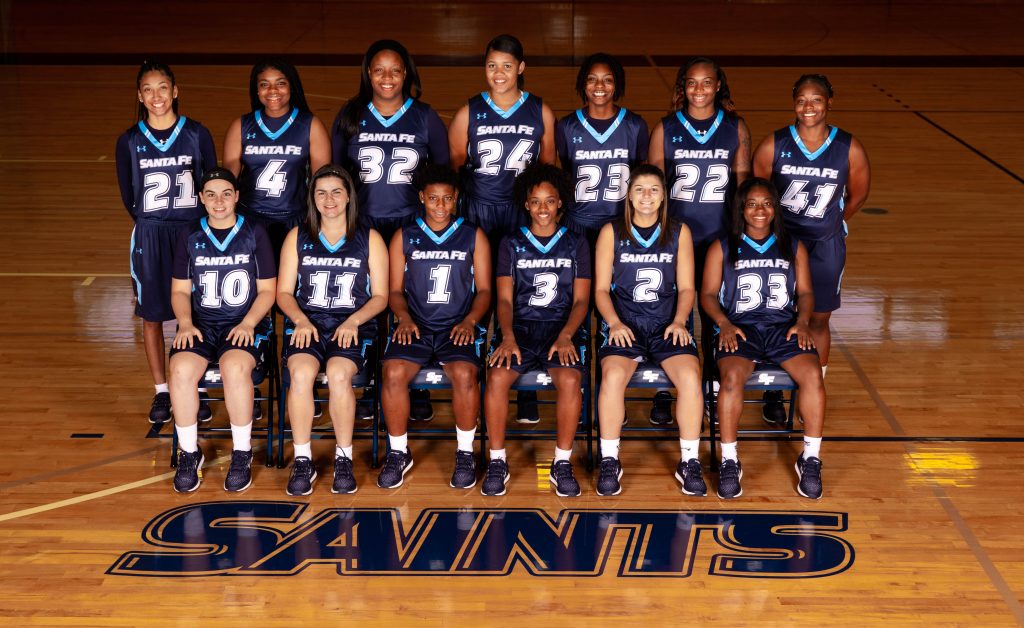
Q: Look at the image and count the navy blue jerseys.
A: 13